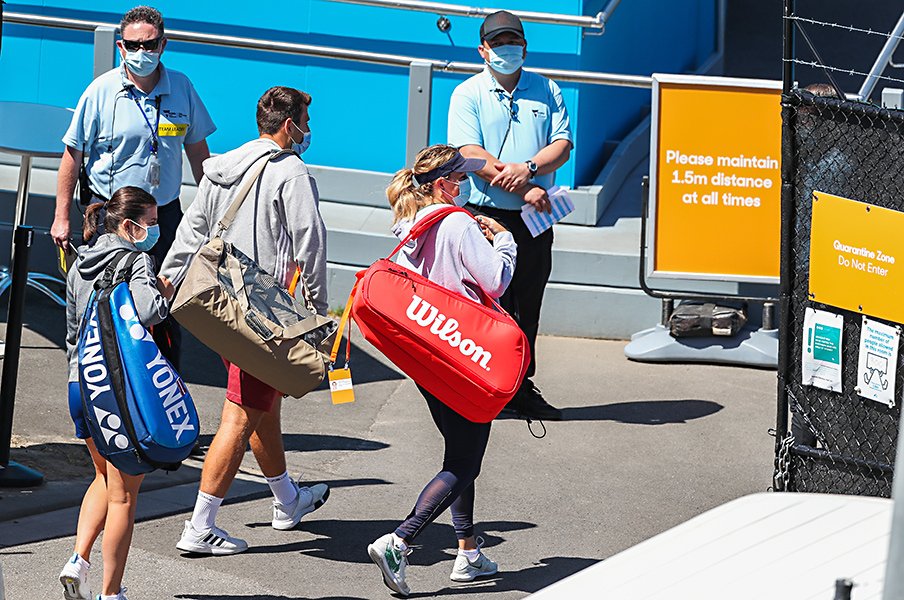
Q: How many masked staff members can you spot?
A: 2